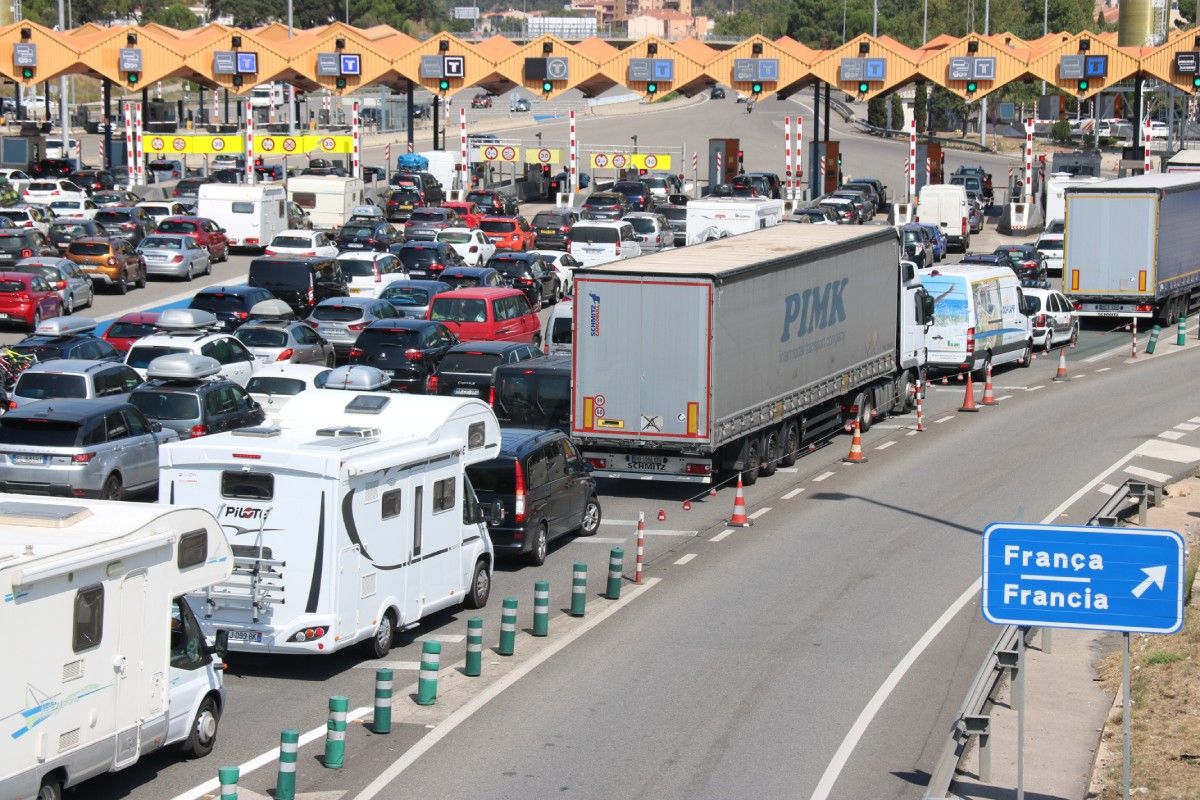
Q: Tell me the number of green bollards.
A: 12